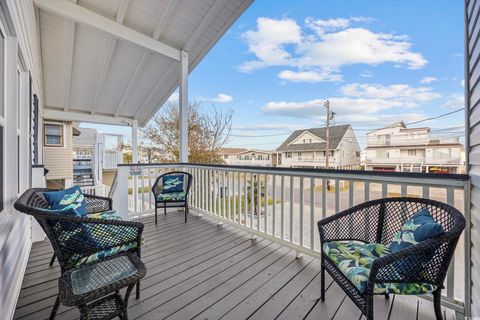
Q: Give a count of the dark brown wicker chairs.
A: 3